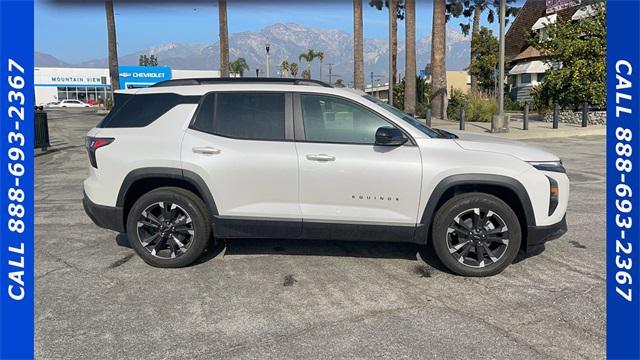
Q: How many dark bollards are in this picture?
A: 5